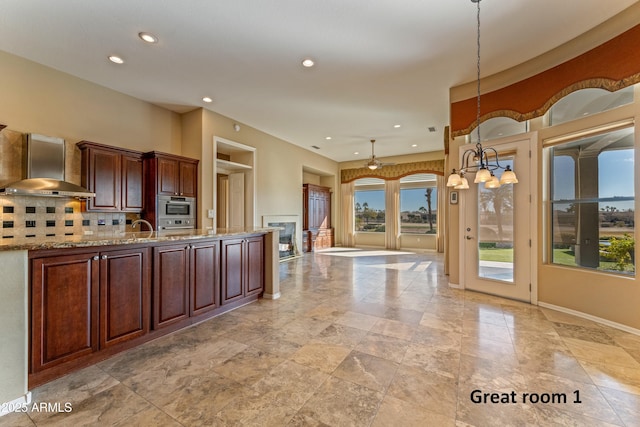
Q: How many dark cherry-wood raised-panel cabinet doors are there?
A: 10